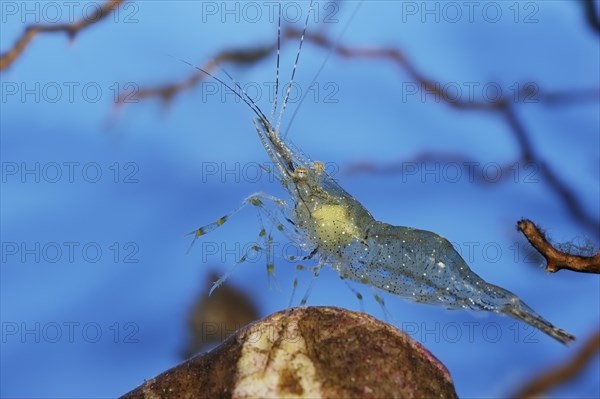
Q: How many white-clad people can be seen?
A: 0